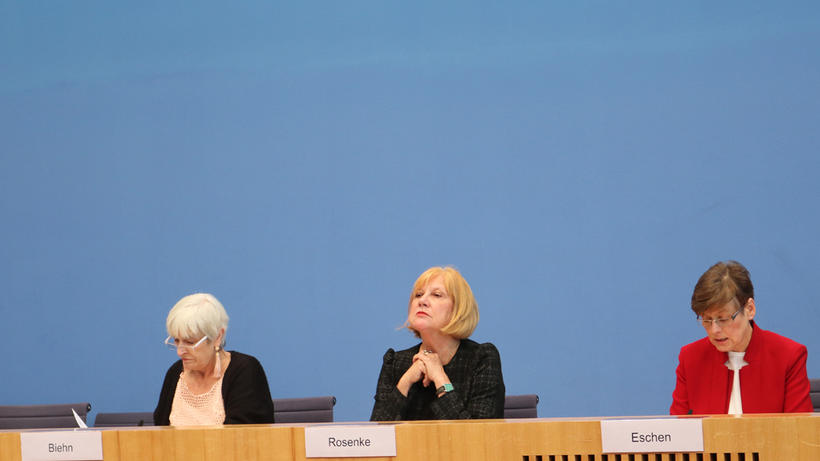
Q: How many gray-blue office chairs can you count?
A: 5